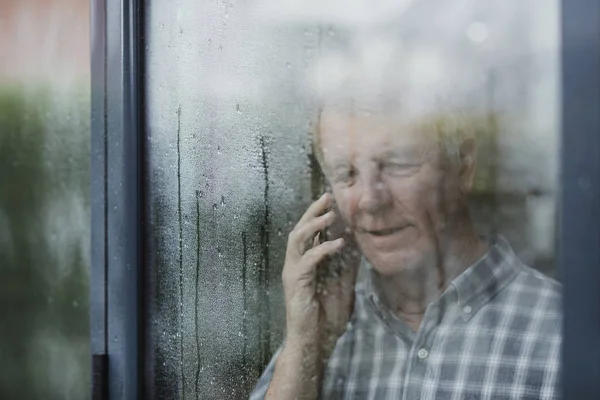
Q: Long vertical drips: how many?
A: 4